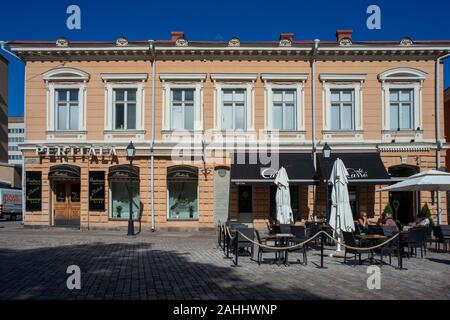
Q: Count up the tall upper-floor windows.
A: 7